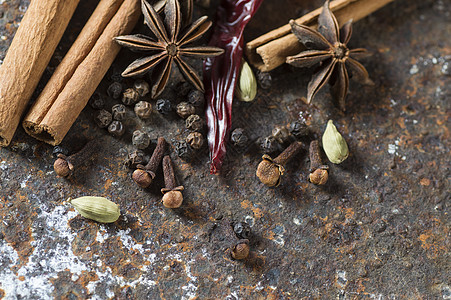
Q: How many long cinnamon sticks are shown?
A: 3